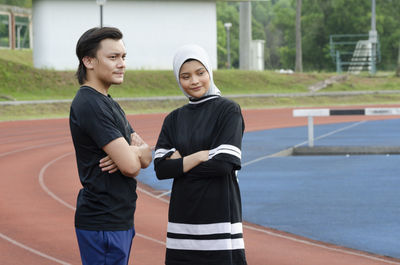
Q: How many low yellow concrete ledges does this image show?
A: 0